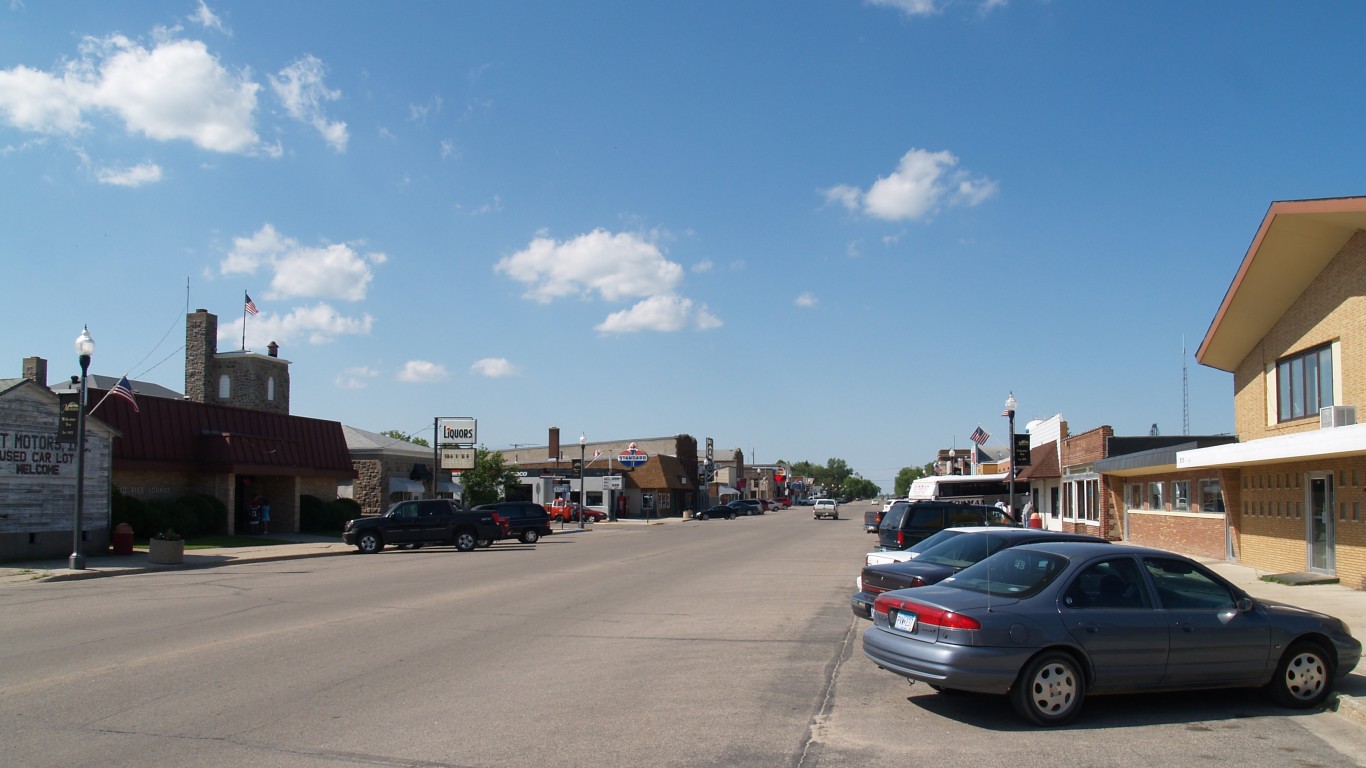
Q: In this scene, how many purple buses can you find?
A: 0